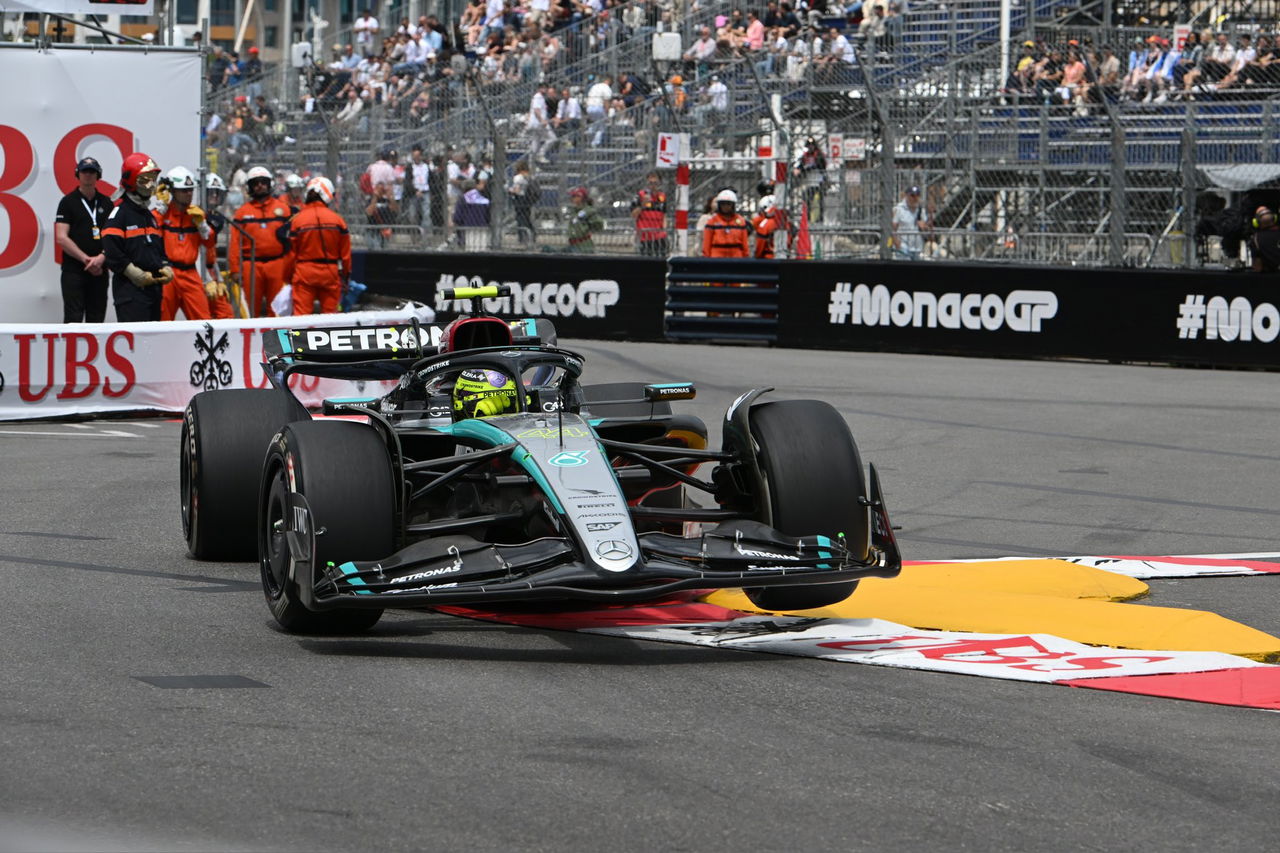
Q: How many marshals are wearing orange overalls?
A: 7